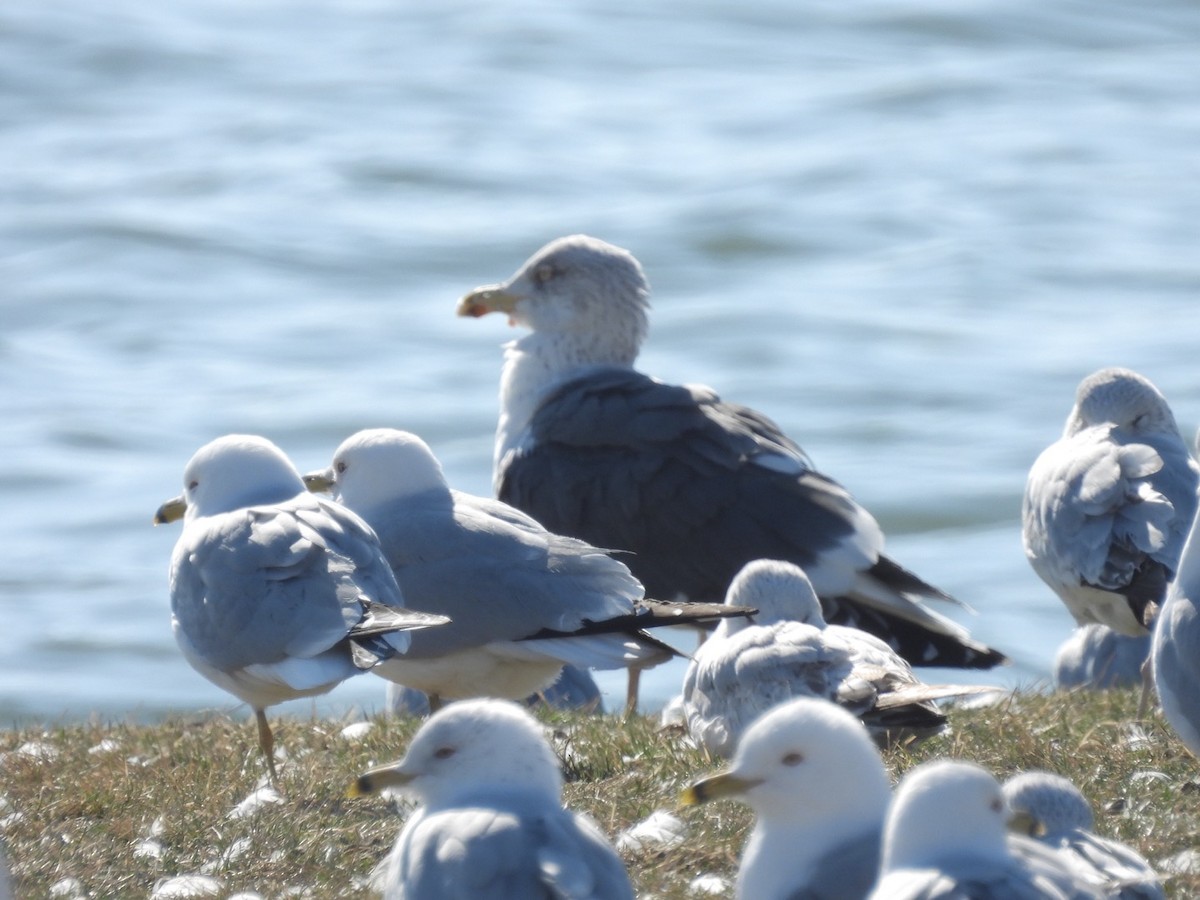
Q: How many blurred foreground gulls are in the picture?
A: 4